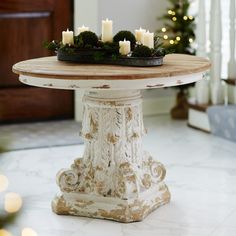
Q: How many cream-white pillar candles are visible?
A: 6